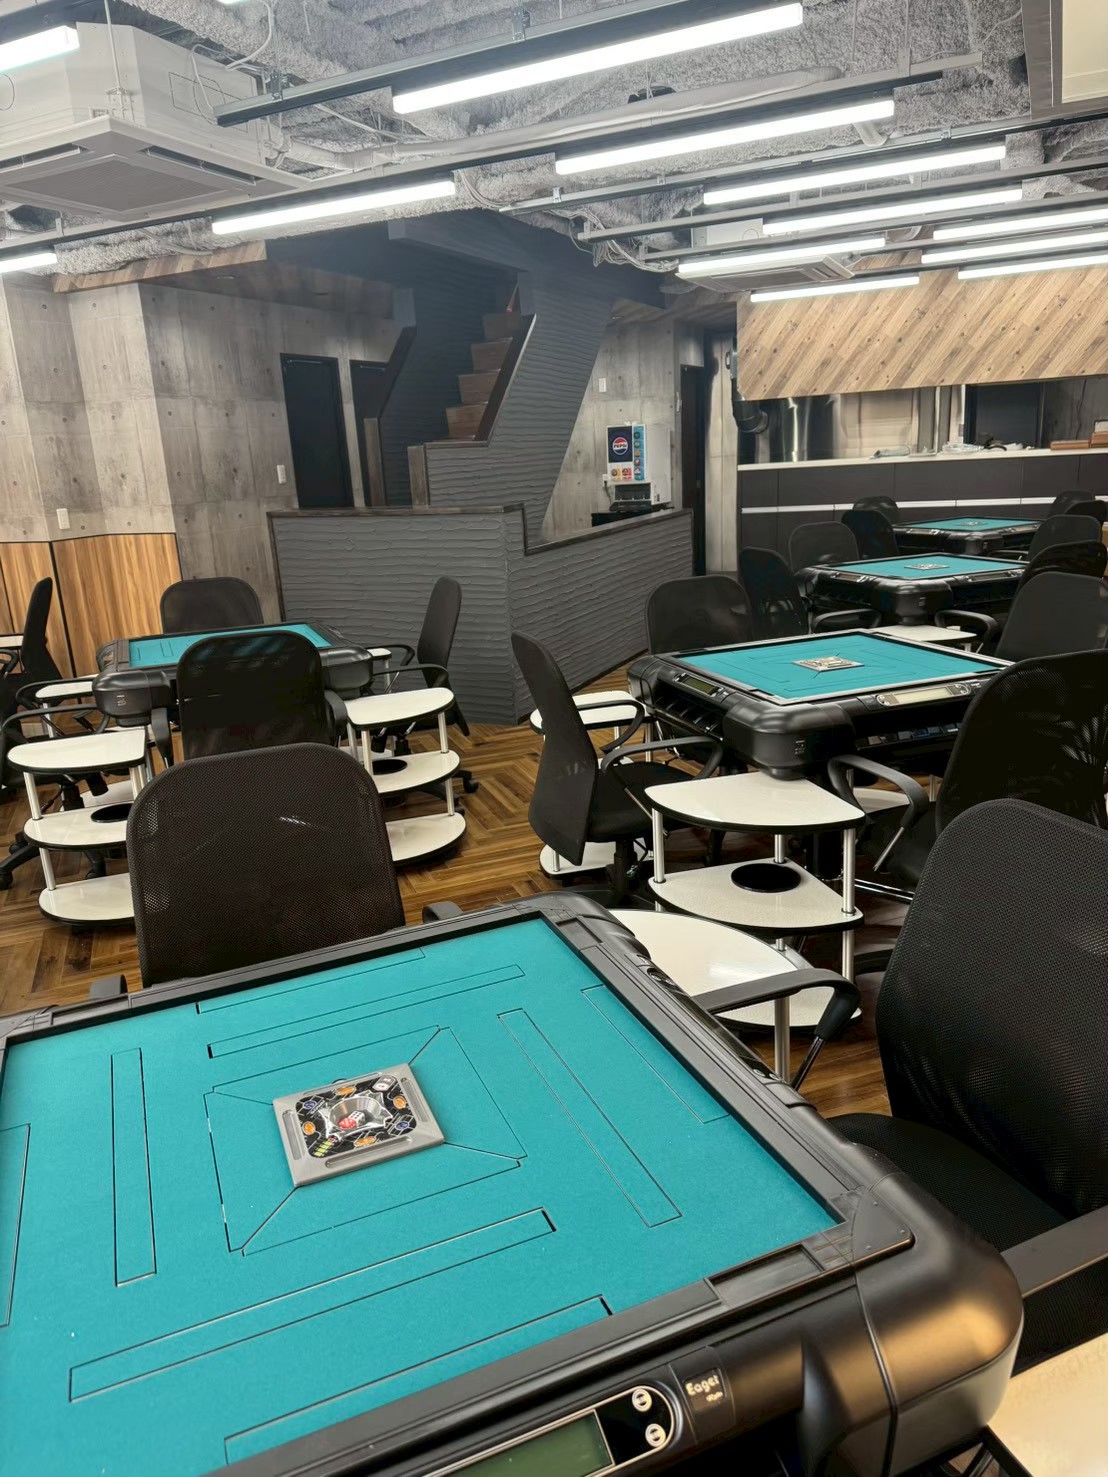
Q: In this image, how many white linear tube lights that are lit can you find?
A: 12